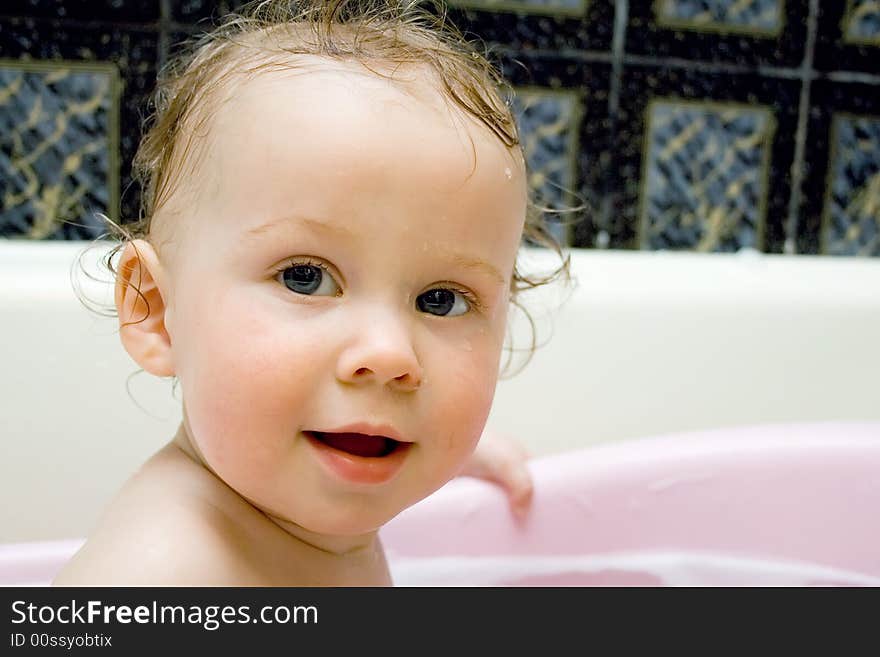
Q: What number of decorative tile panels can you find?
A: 7